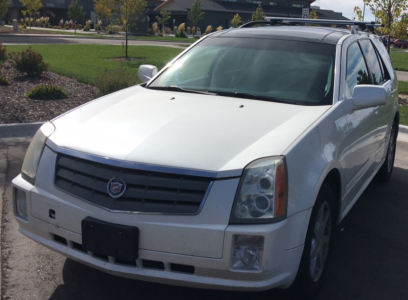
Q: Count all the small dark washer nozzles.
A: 2